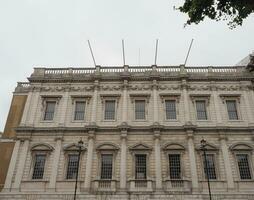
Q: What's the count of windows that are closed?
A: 14